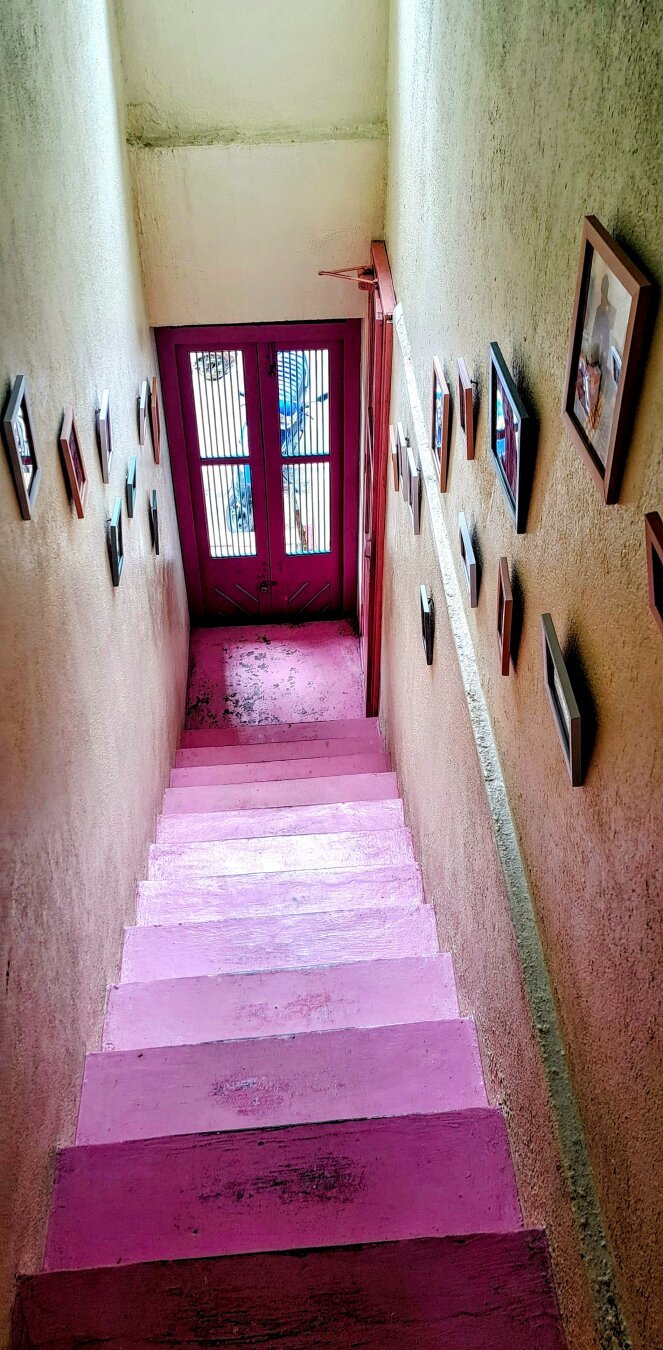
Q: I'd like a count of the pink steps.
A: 12